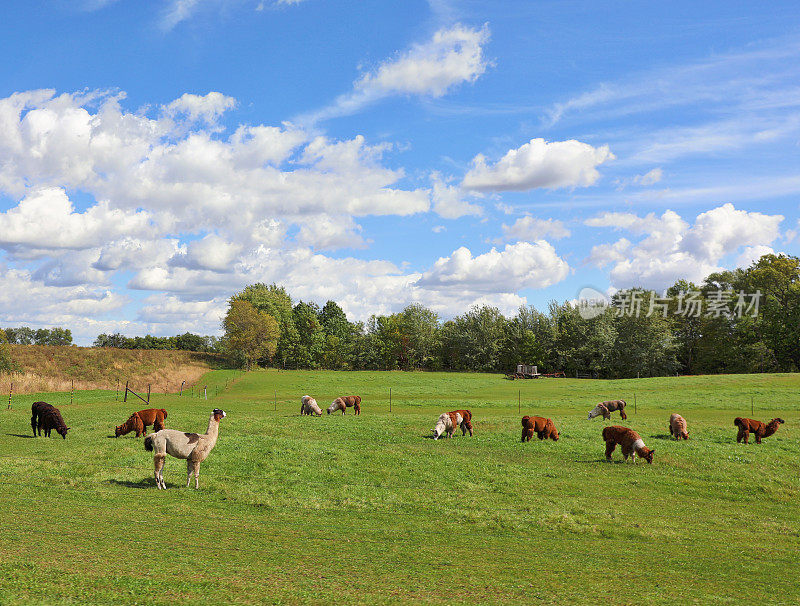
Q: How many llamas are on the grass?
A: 11